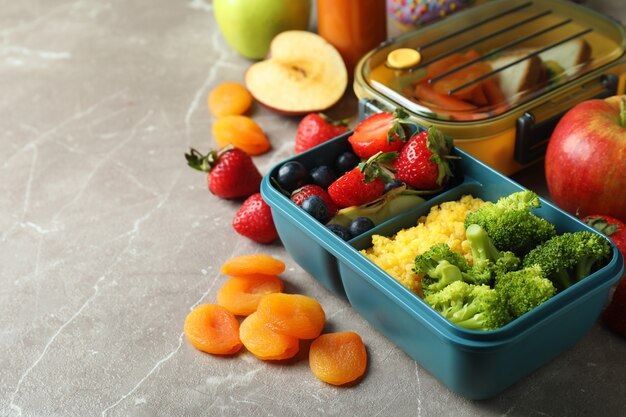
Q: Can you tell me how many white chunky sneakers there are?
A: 0